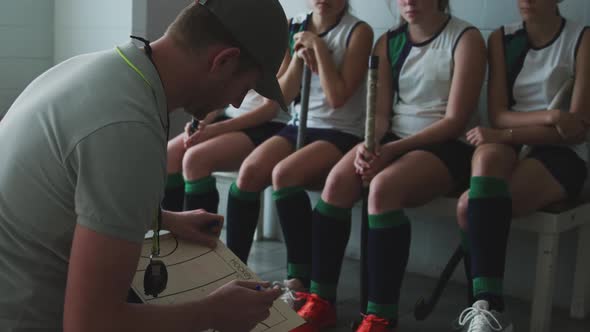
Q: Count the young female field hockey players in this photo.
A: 4